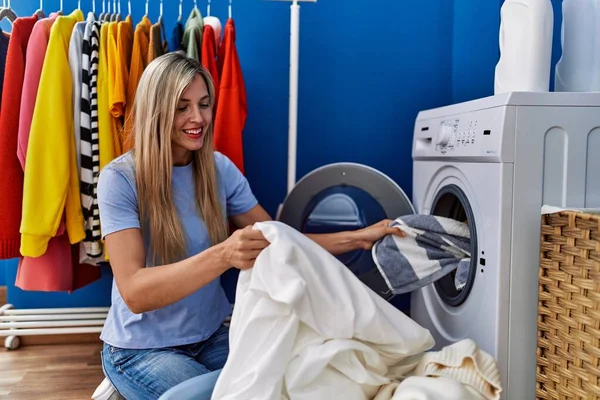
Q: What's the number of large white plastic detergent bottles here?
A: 2